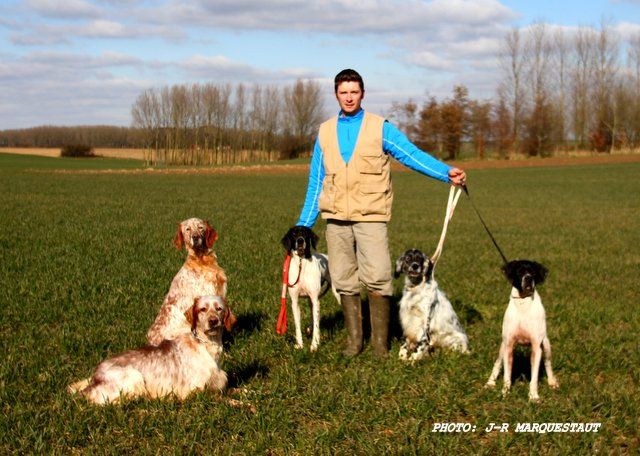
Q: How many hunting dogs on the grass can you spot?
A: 5